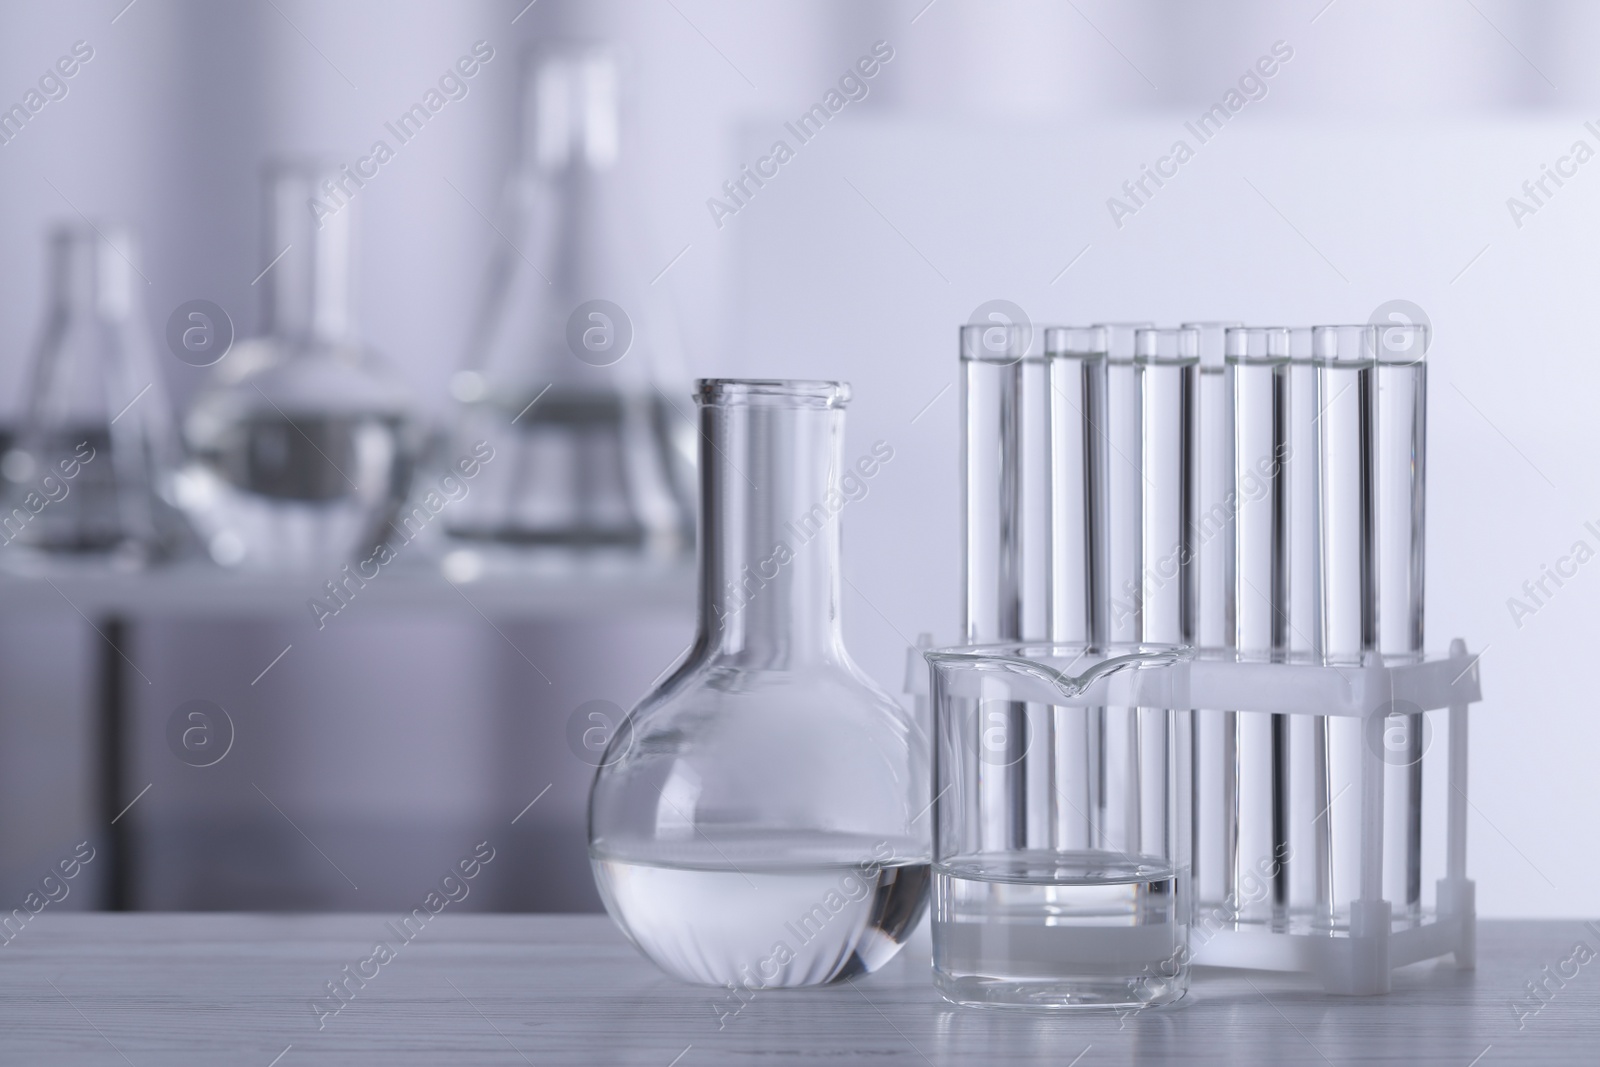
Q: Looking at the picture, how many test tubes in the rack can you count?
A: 10